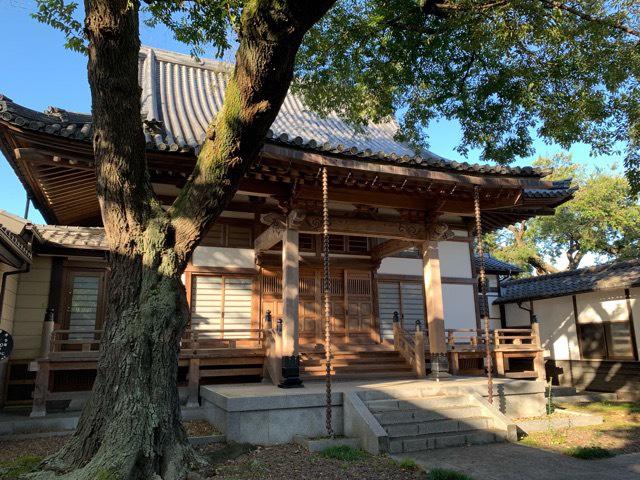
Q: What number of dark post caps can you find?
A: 6